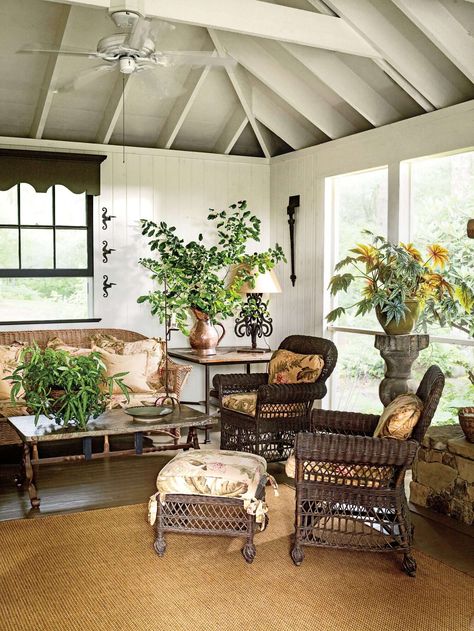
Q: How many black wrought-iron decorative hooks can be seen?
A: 3